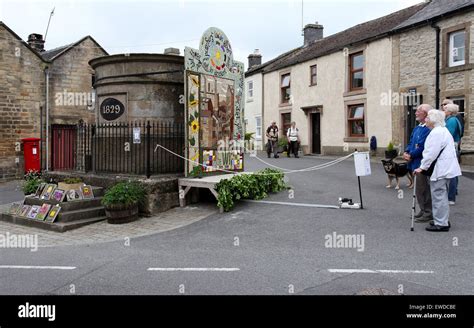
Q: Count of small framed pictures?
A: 10